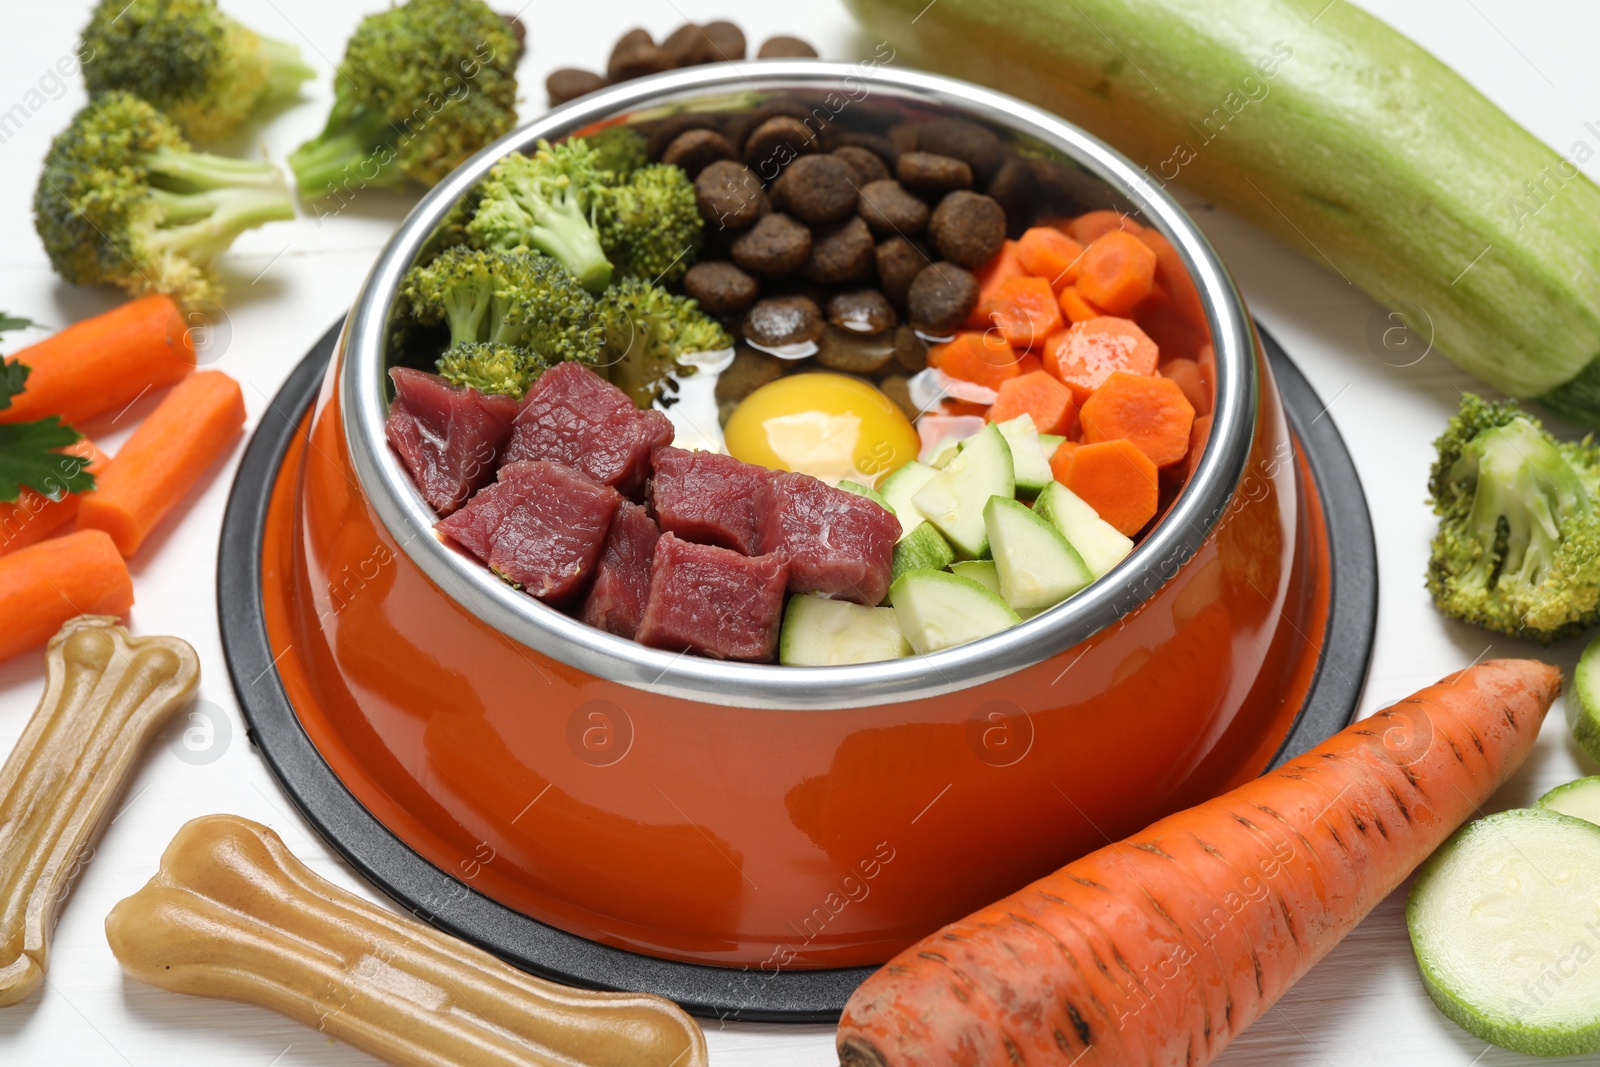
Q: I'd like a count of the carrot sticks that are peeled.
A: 4